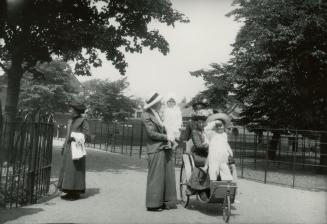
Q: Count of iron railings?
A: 2